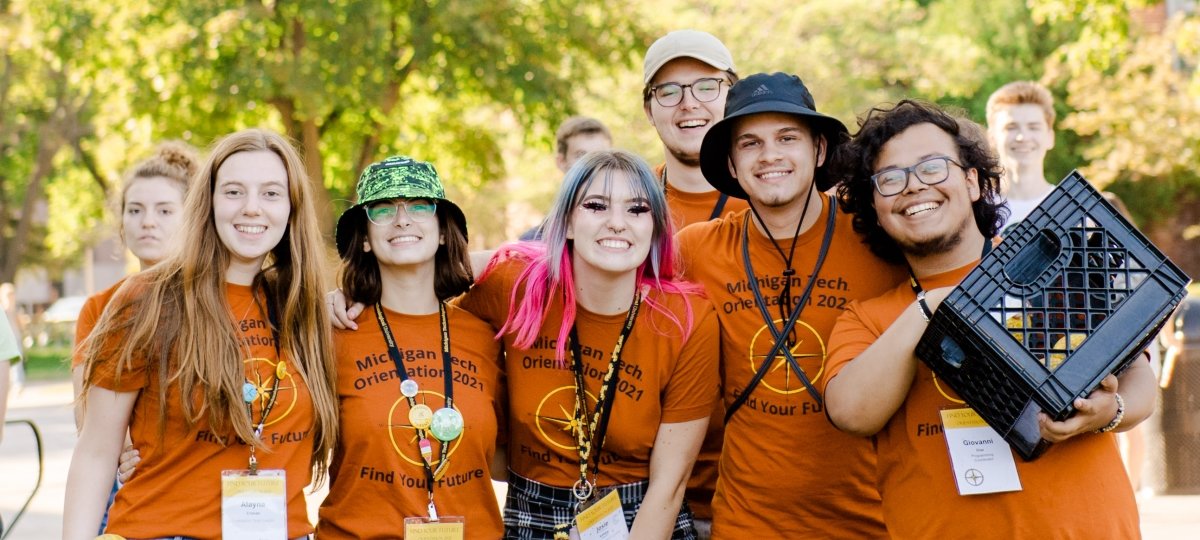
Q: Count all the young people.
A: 9